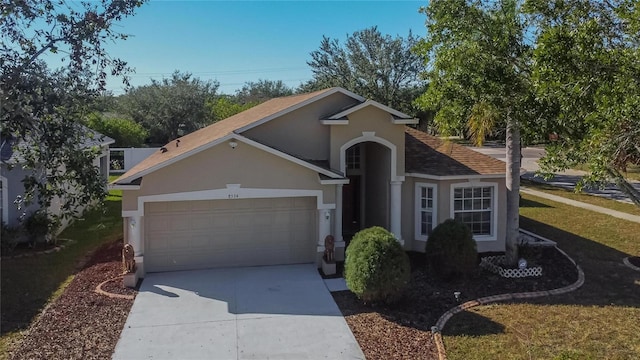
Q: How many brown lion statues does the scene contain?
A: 2